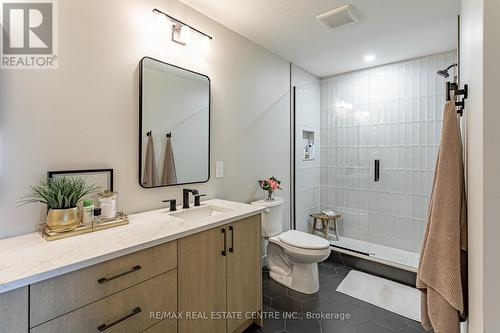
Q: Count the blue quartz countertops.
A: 0